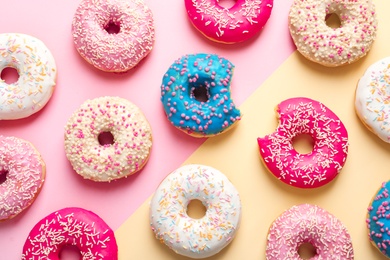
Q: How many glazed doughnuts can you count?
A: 13